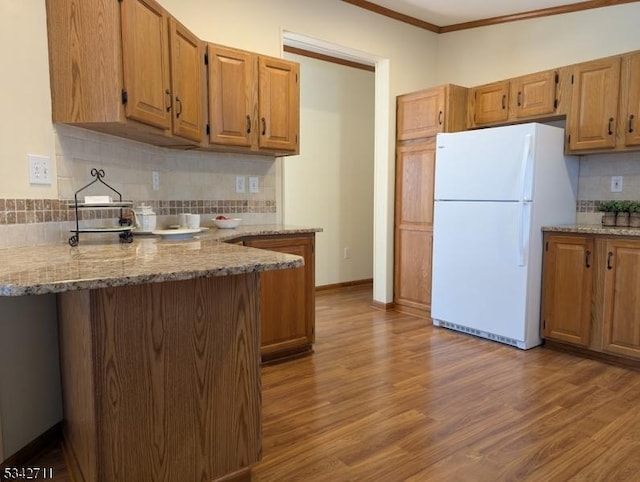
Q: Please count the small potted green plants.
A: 3